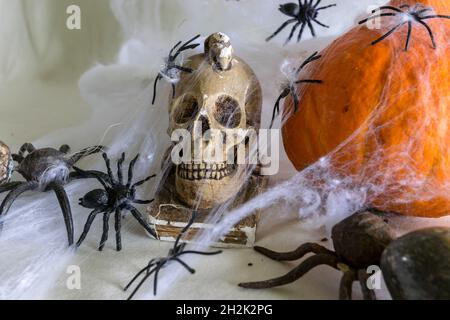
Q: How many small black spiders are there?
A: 6